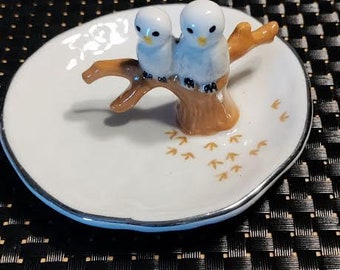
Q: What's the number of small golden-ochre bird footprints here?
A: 14